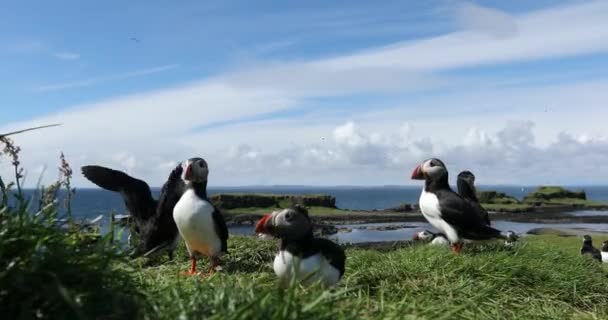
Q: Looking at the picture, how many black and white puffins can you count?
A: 9